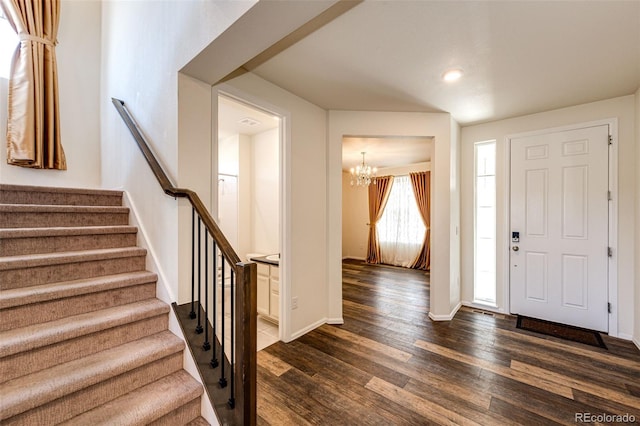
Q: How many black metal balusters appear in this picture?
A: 6